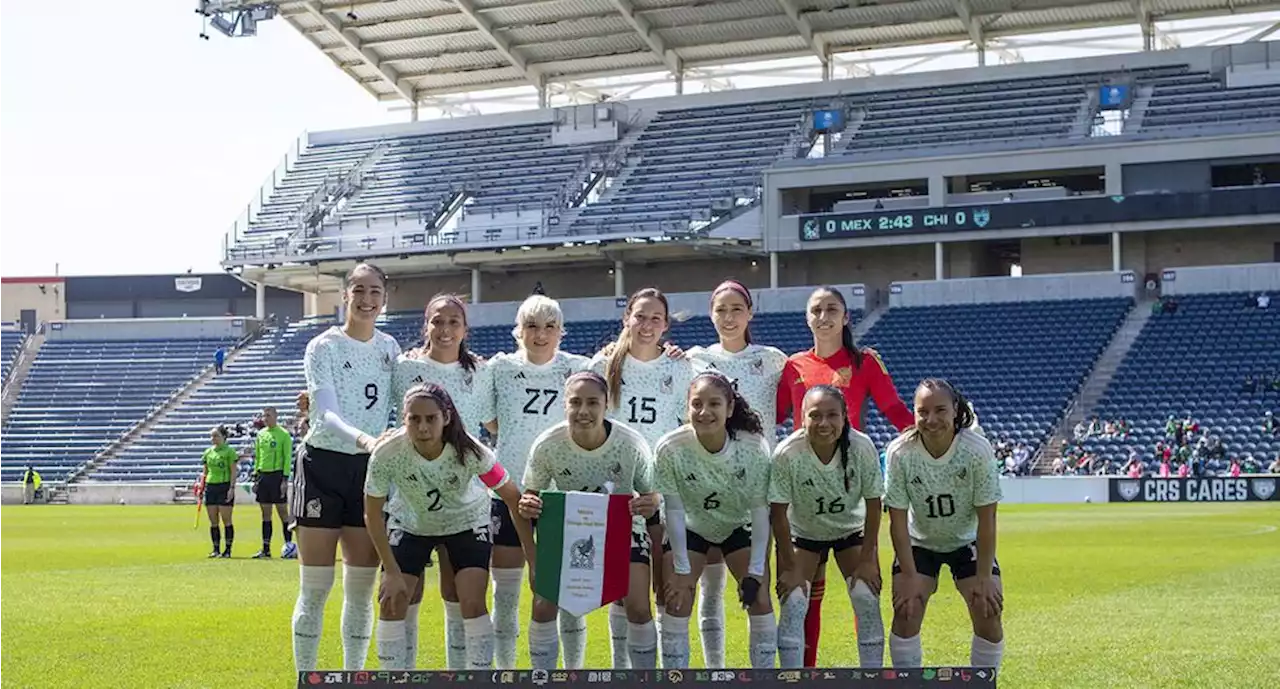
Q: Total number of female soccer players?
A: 11